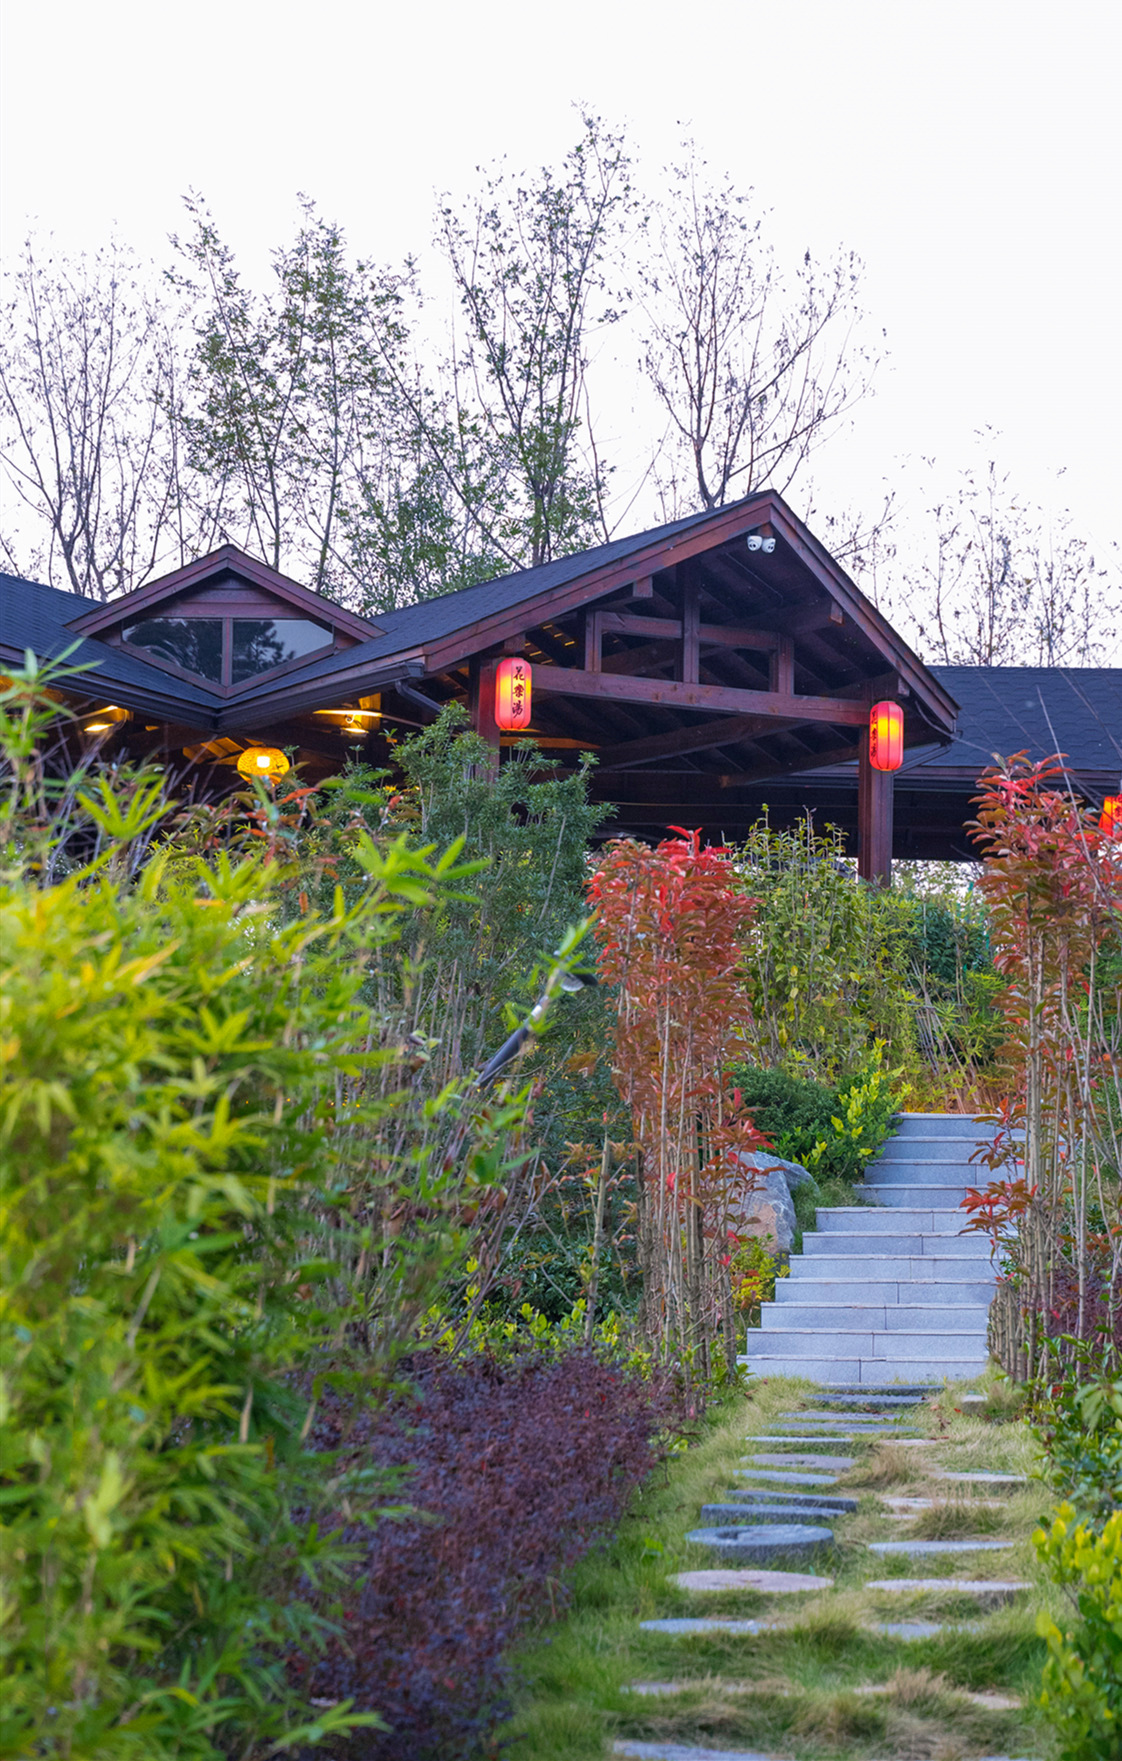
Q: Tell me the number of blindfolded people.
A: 0